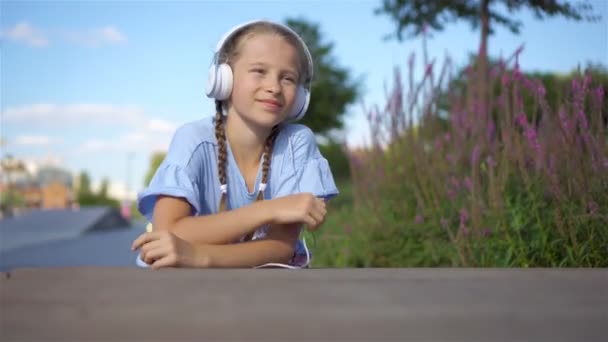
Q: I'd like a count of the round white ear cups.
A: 2